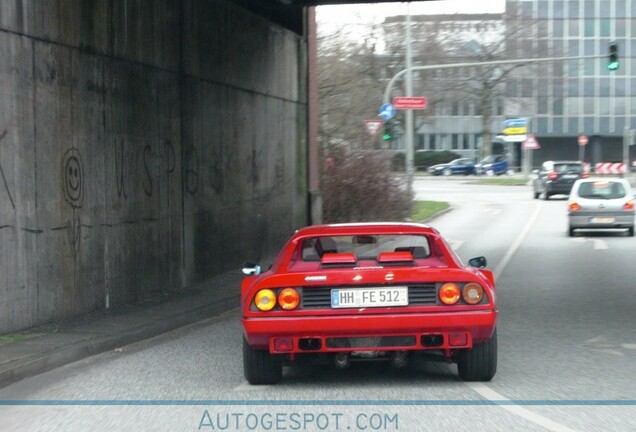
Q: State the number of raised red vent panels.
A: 2